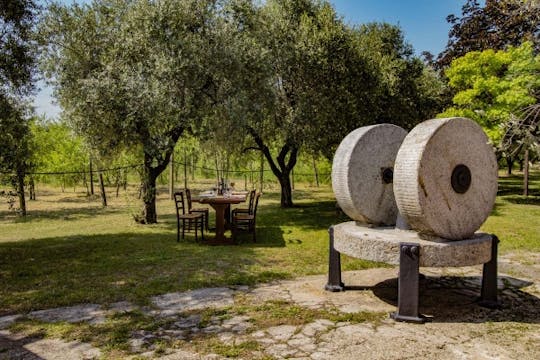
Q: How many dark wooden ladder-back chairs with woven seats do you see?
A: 4